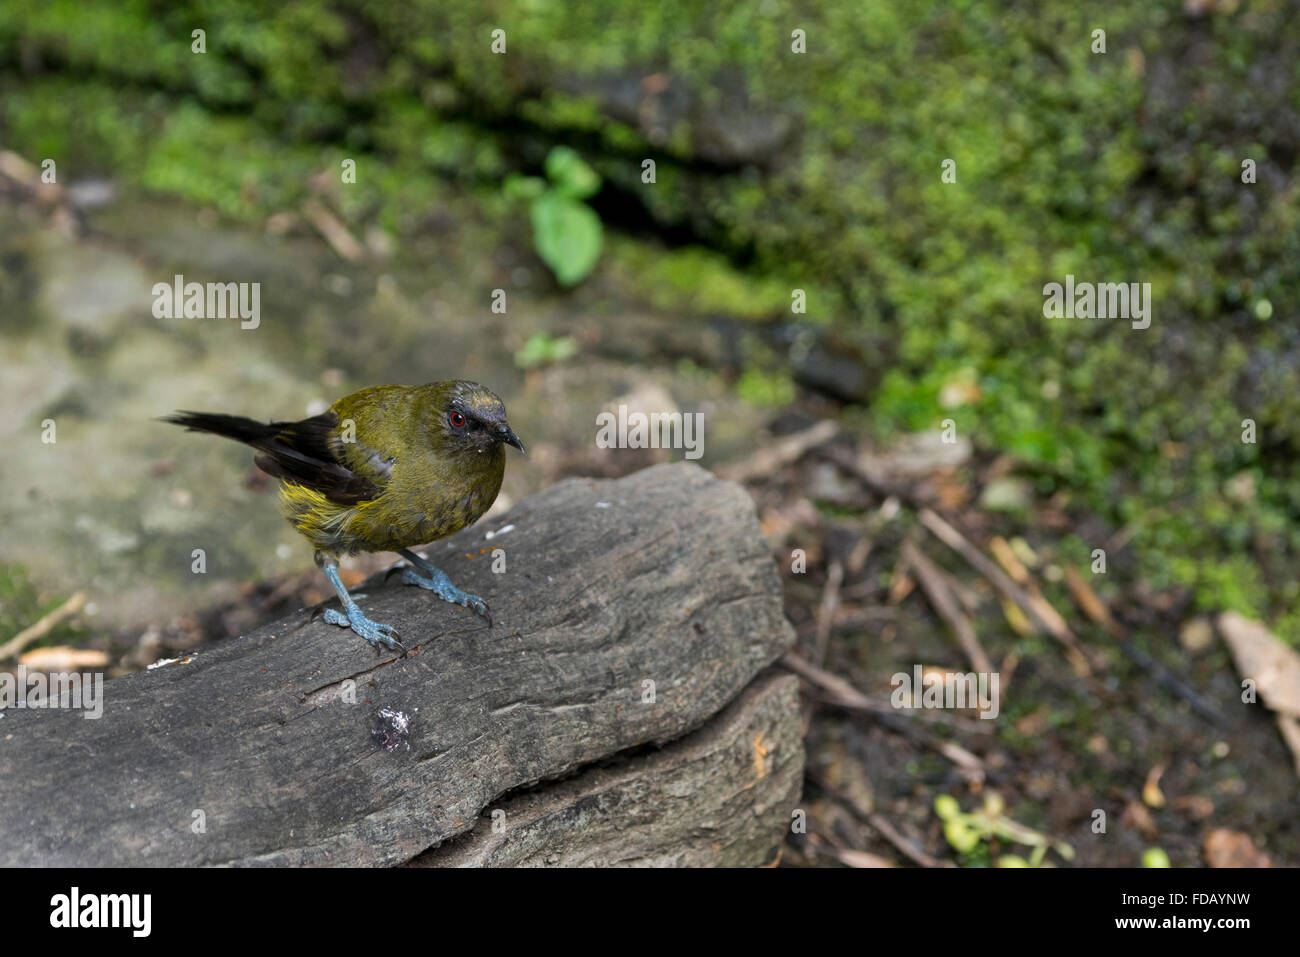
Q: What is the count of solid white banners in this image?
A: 0